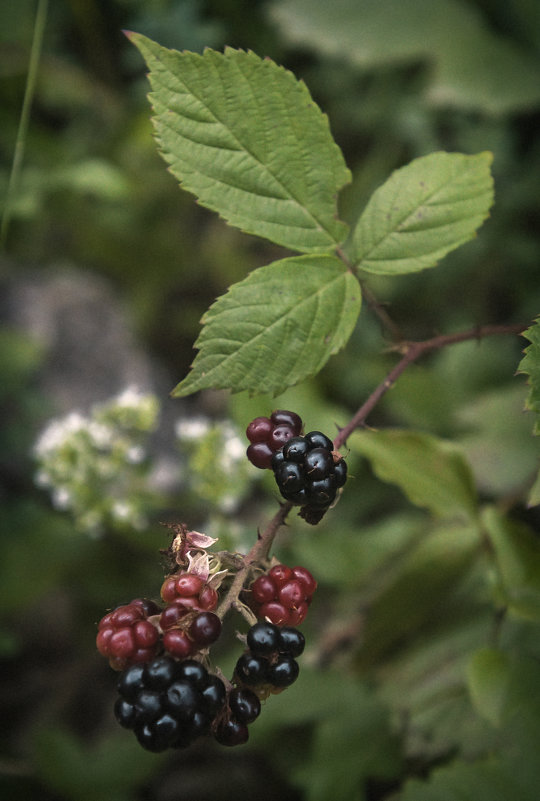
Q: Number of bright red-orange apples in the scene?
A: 0